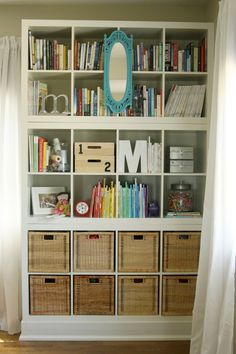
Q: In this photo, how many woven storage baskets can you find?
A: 8